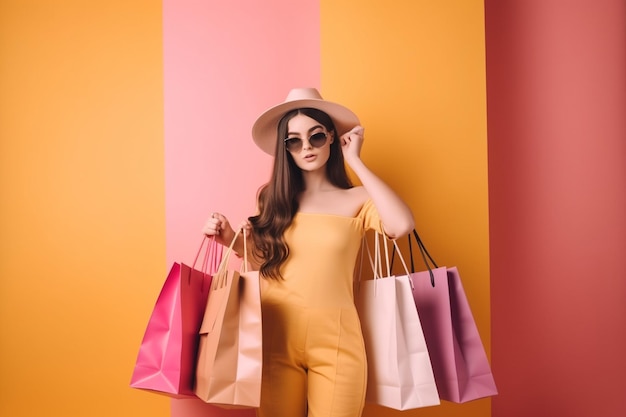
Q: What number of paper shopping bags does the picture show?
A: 4